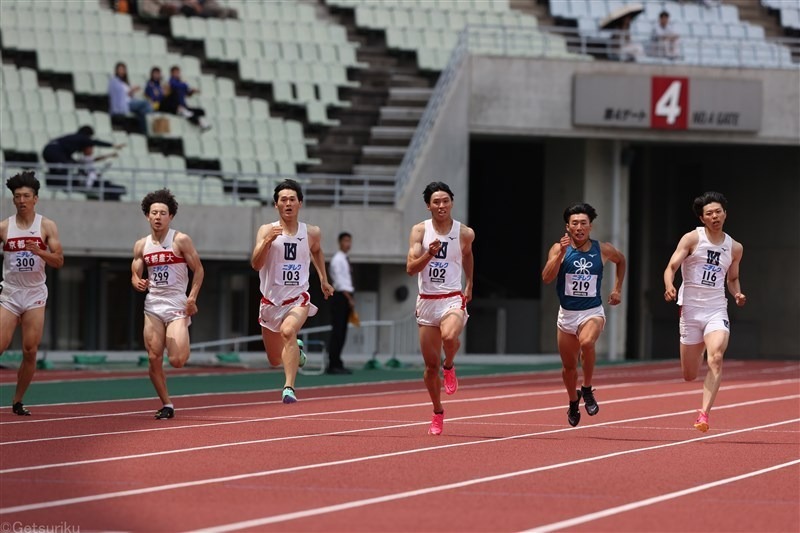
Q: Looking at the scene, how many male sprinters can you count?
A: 6